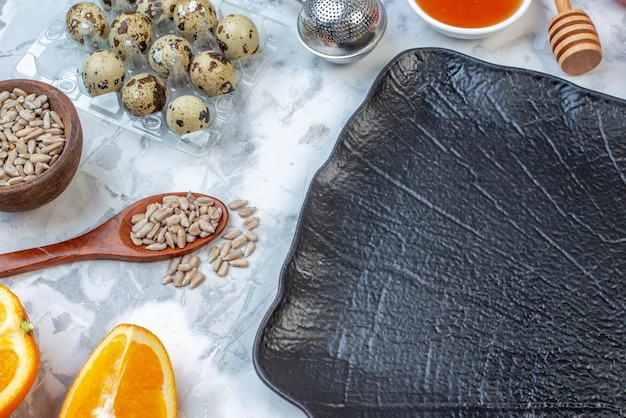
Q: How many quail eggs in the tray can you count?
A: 11